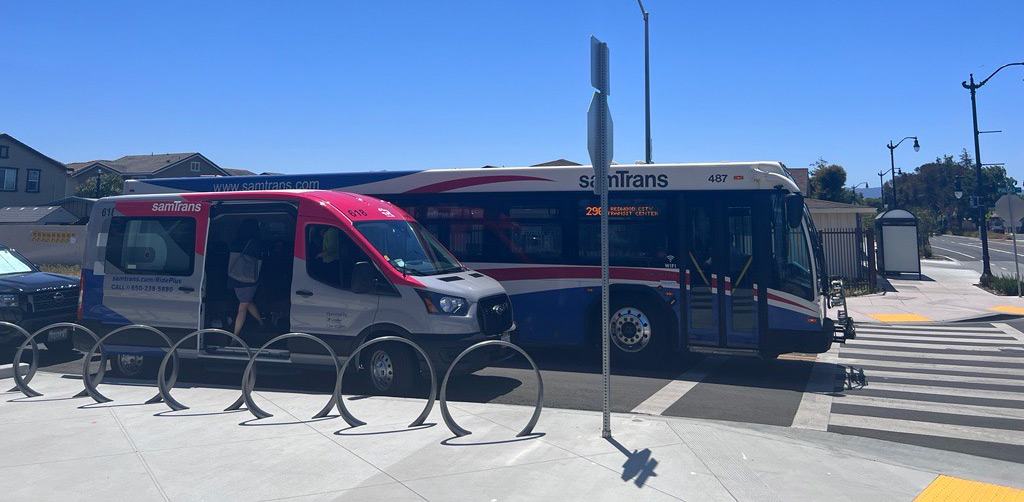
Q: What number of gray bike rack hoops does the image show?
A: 7